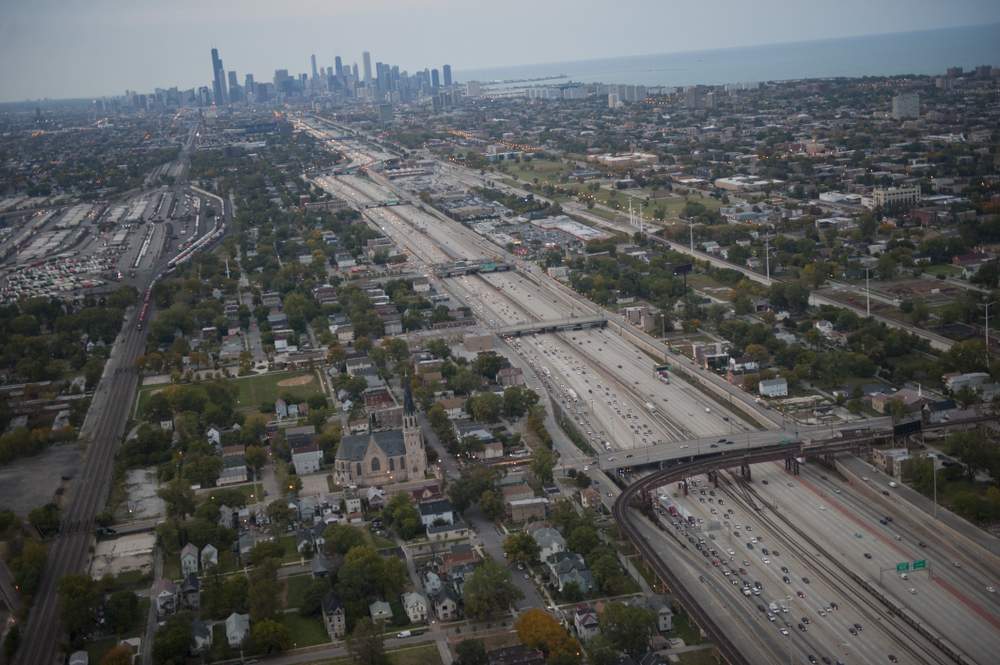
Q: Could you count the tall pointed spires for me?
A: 1